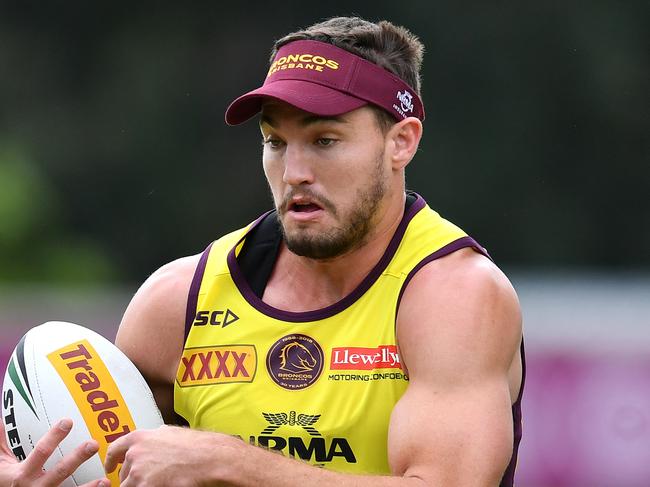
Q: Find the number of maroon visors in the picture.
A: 1